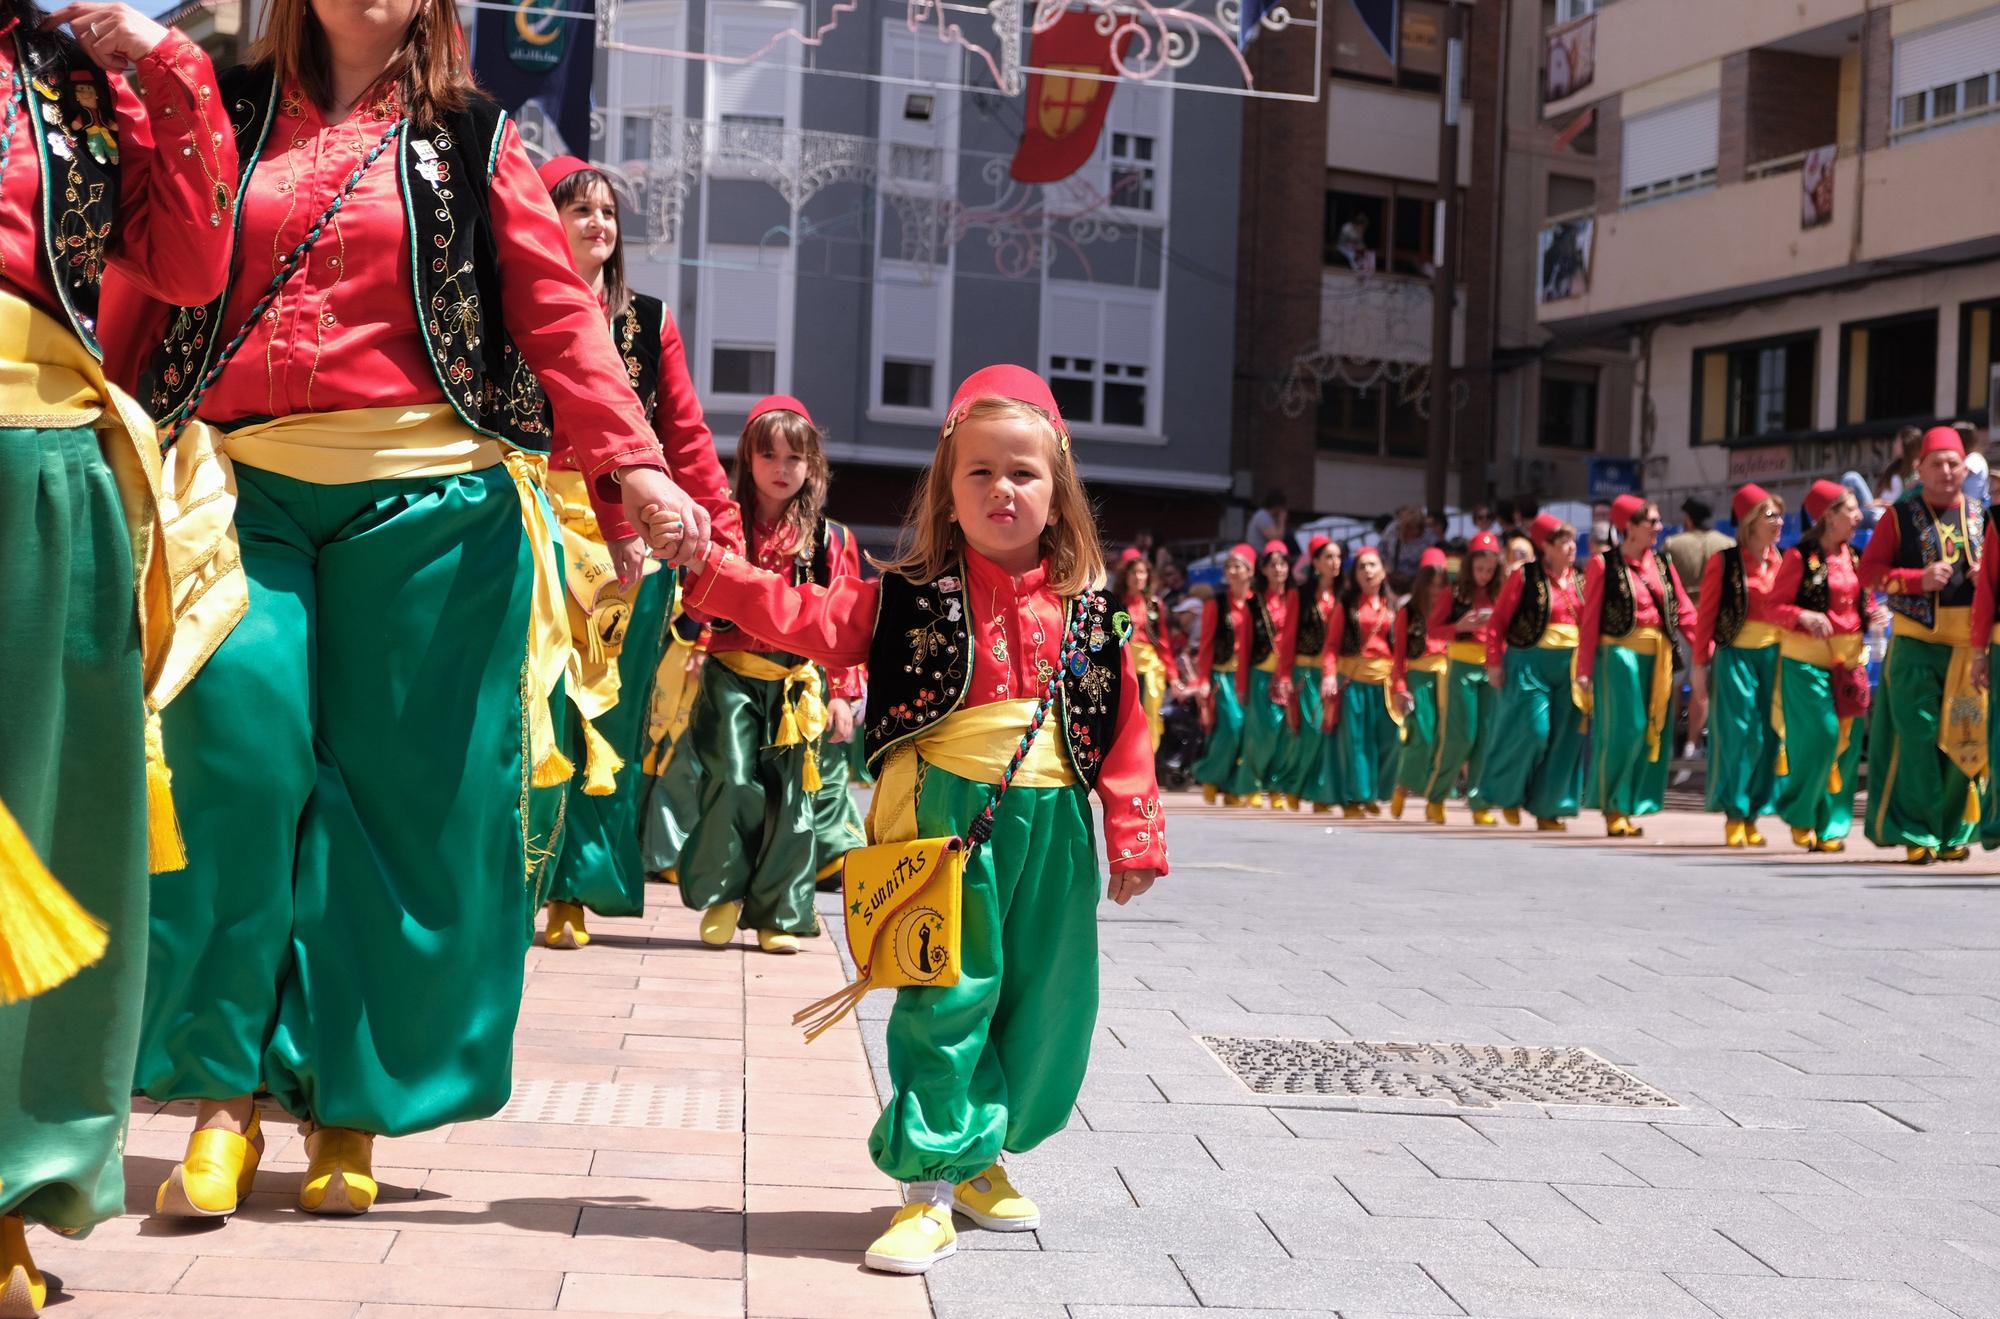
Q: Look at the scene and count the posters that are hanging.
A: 3